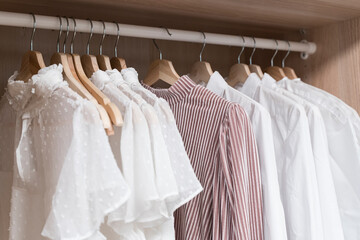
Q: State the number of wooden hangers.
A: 13